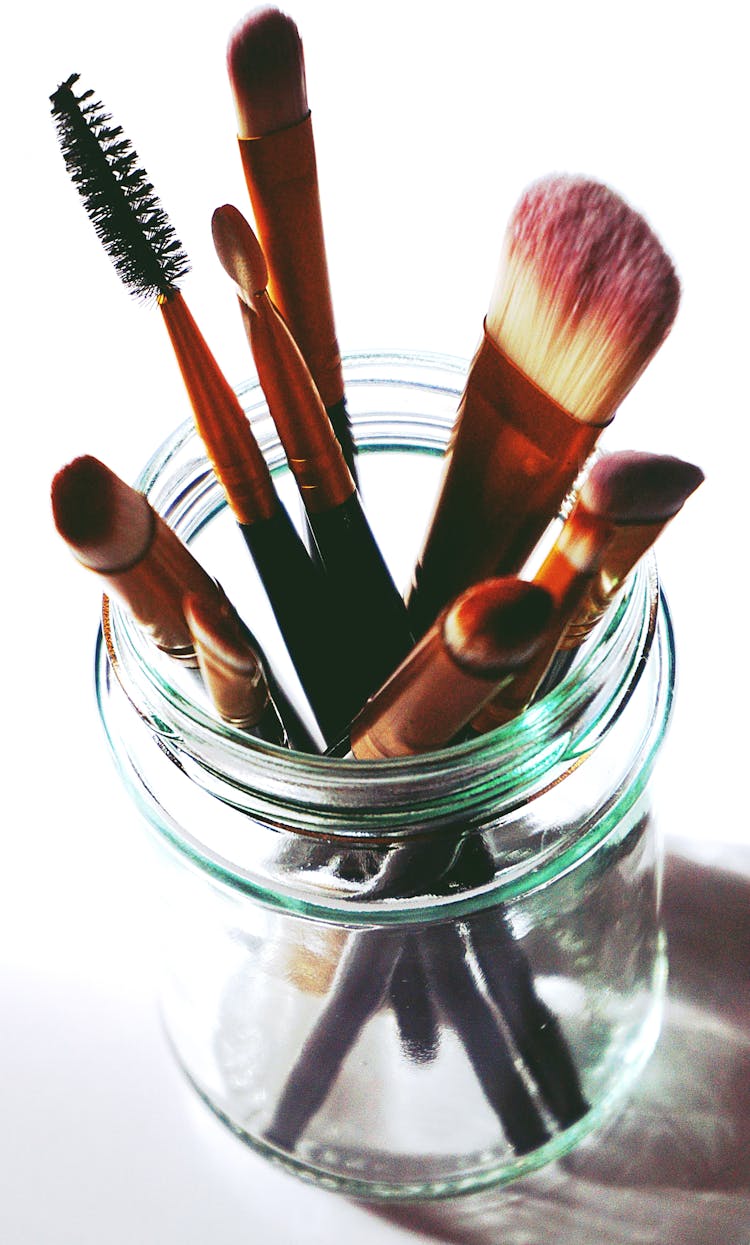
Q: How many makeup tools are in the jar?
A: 9